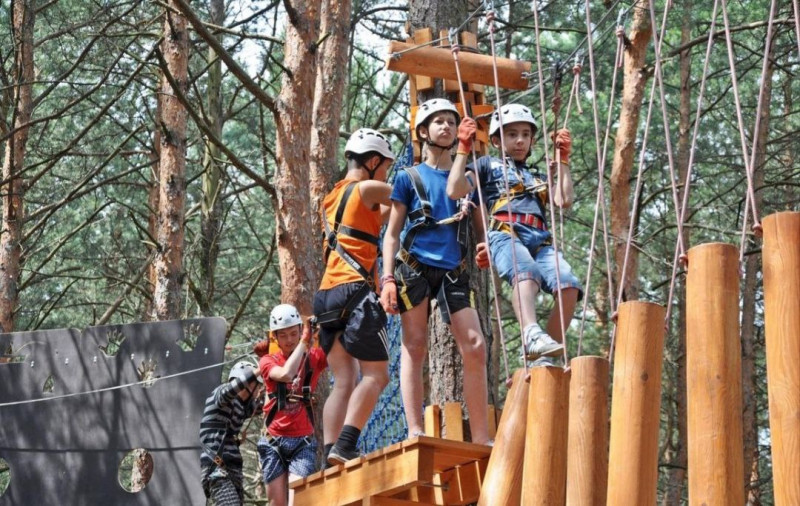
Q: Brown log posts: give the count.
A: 6